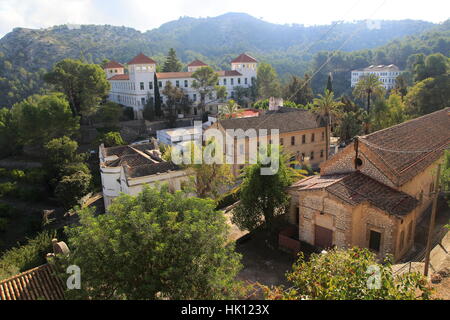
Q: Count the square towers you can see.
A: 4